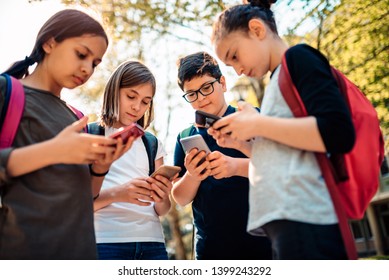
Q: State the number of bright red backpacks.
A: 1